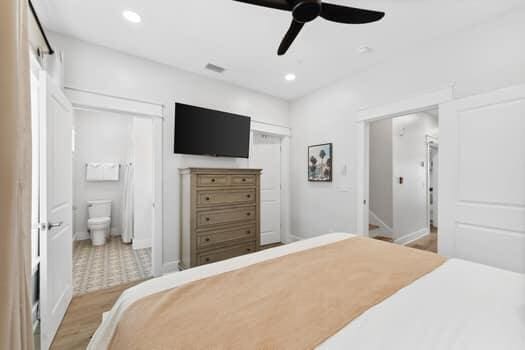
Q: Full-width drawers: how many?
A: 4